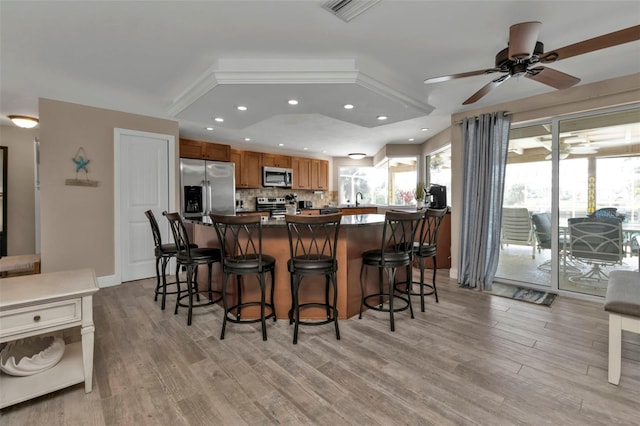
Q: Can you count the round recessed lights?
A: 12